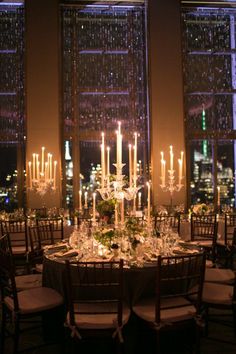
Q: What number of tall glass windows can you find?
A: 3